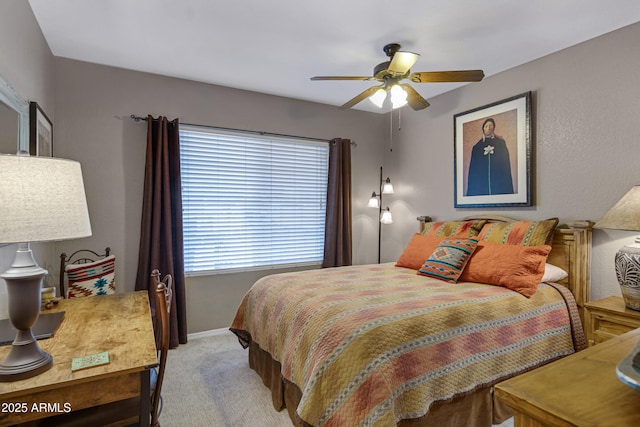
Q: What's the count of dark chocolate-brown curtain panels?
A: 2